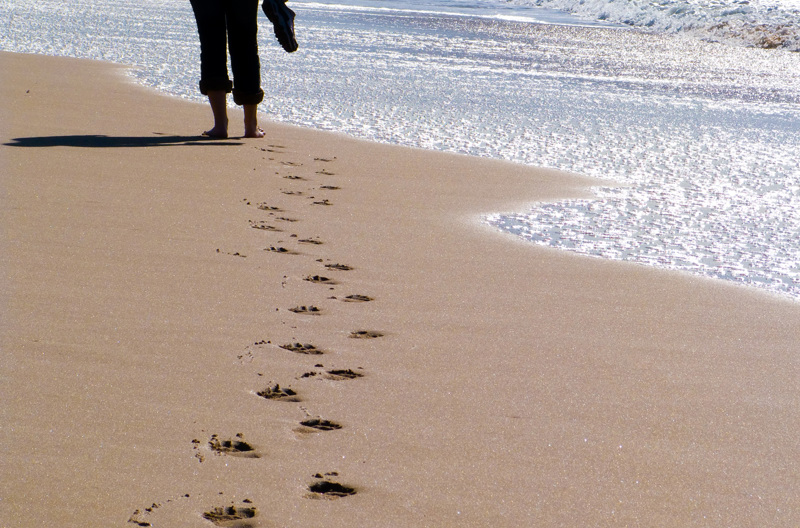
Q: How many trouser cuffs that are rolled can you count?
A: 2